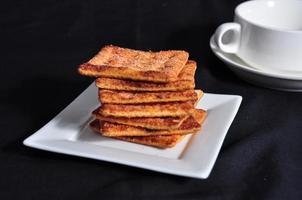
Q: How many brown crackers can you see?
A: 7